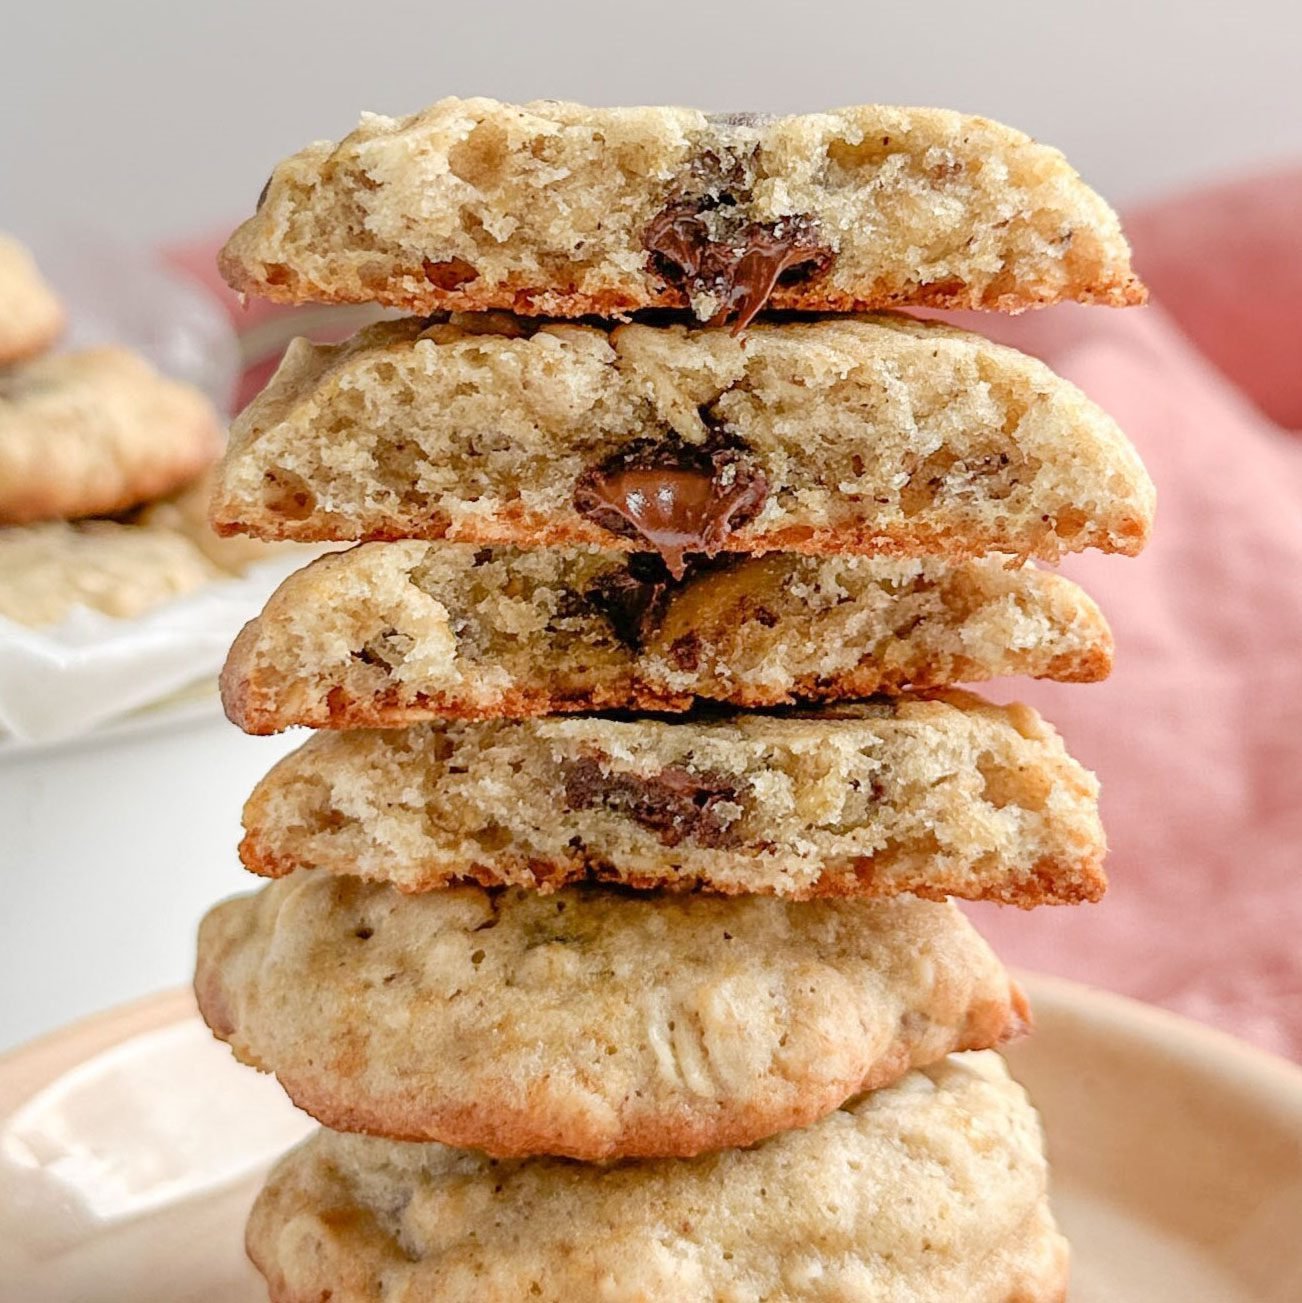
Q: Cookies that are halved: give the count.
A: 4